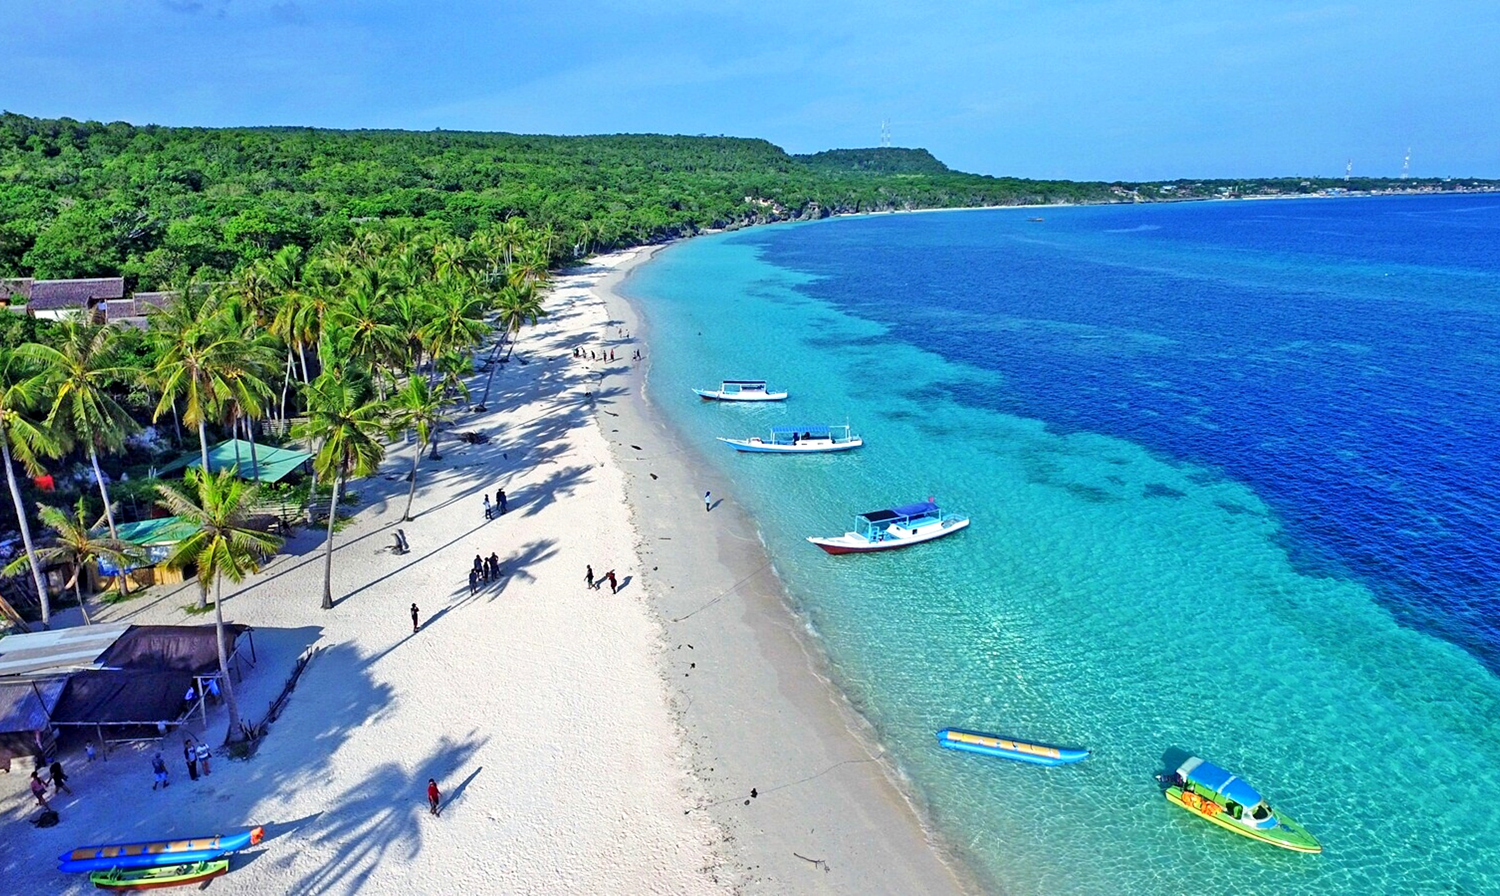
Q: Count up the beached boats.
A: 2